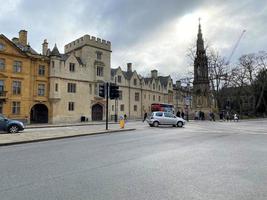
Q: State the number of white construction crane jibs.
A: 1